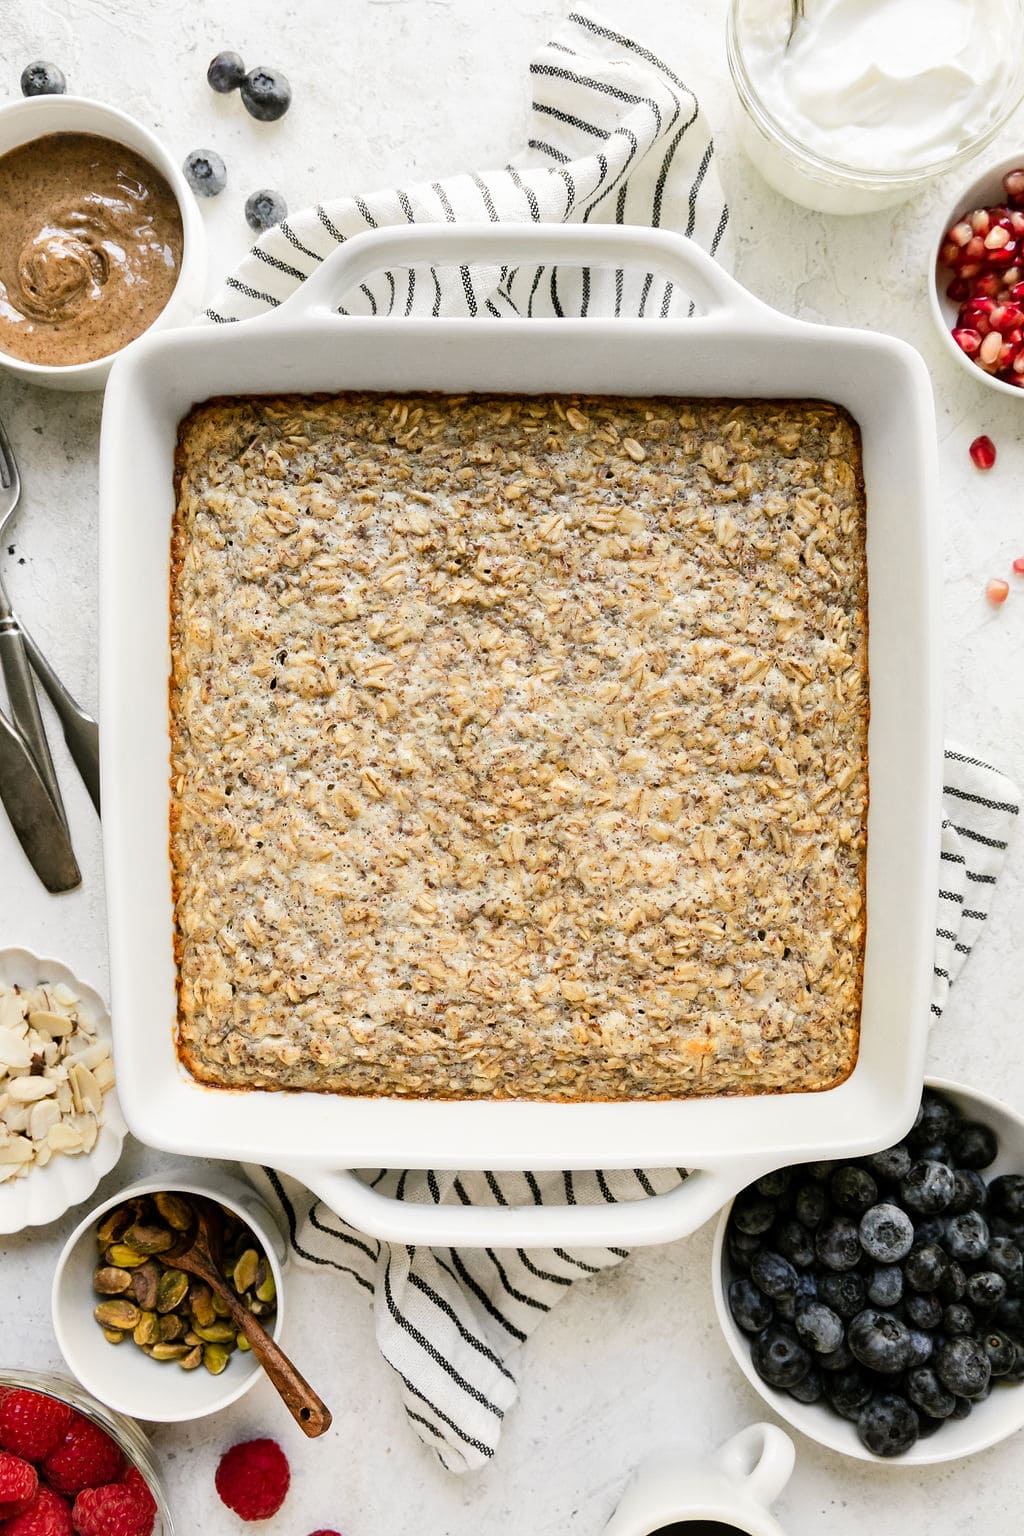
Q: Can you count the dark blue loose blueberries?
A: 5